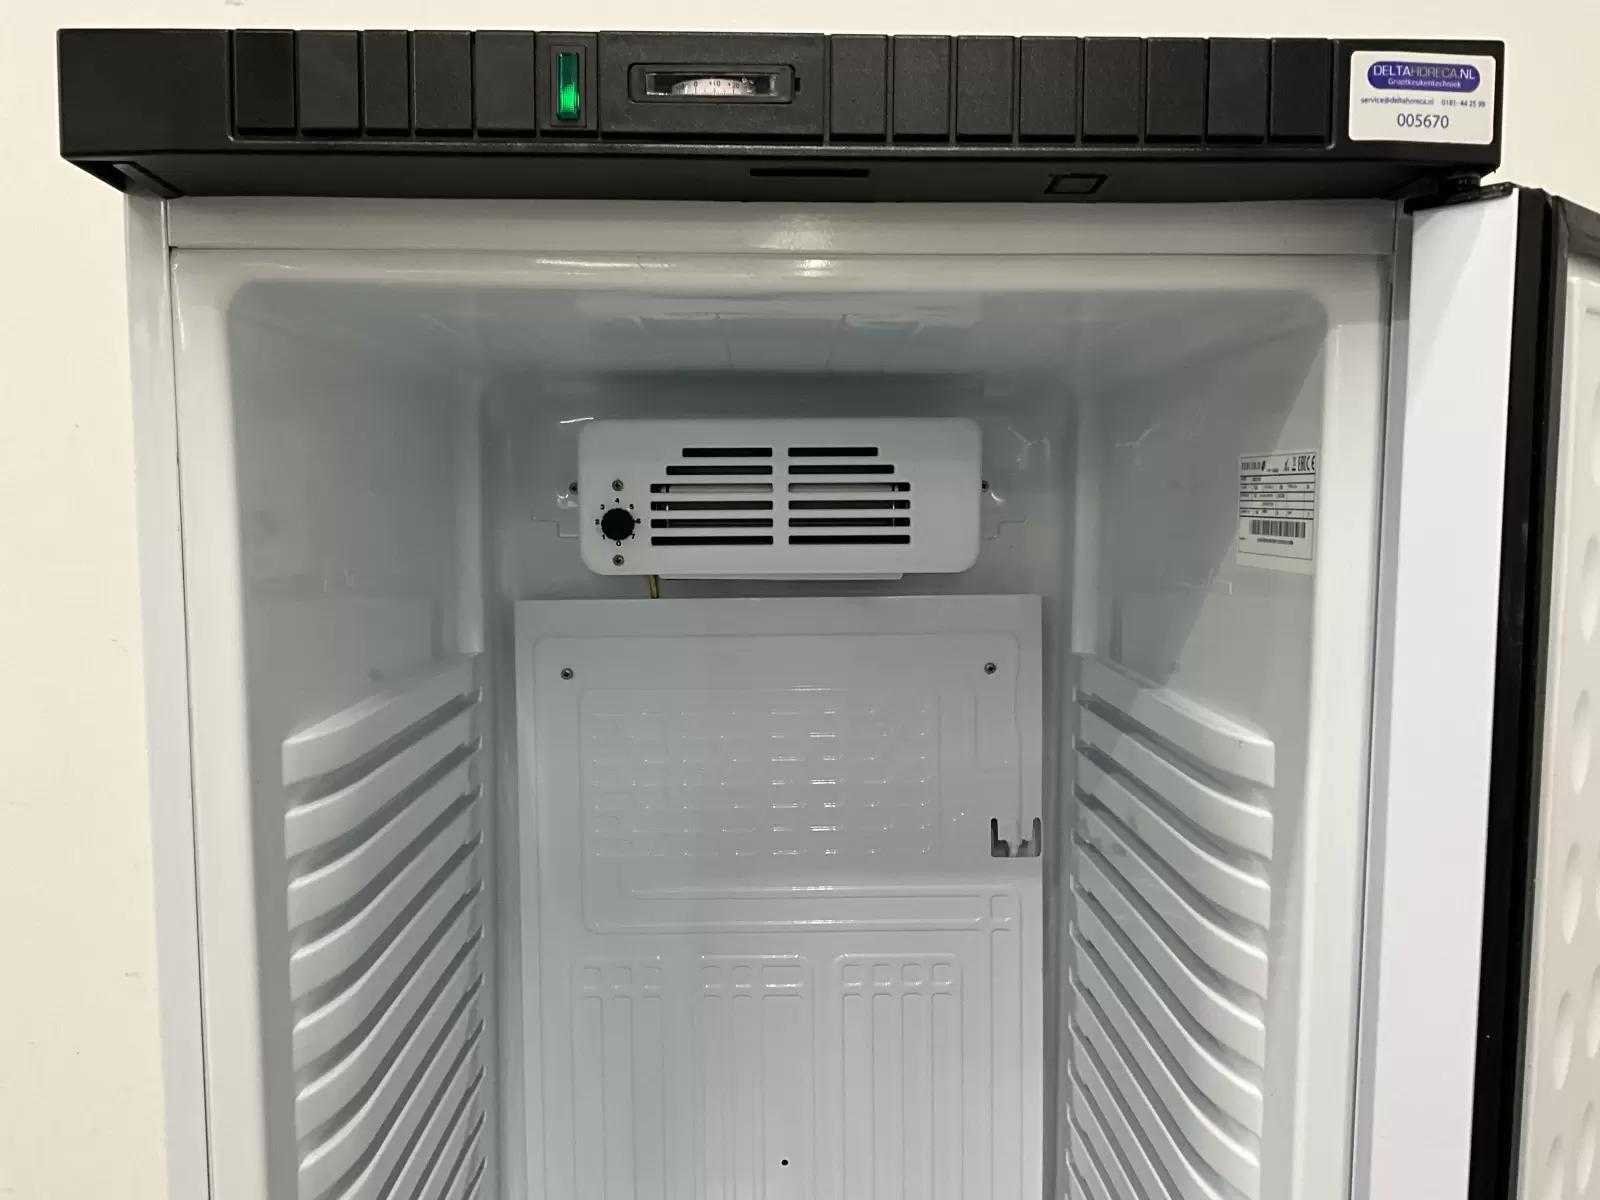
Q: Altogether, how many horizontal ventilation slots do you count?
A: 12